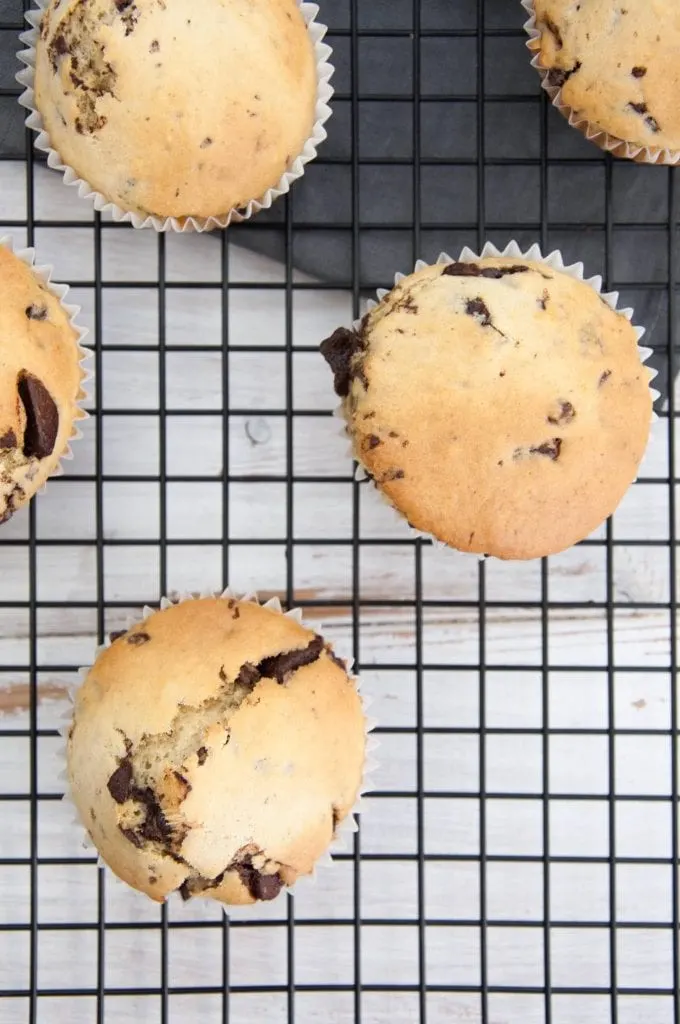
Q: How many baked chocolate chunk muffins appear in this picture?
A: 5